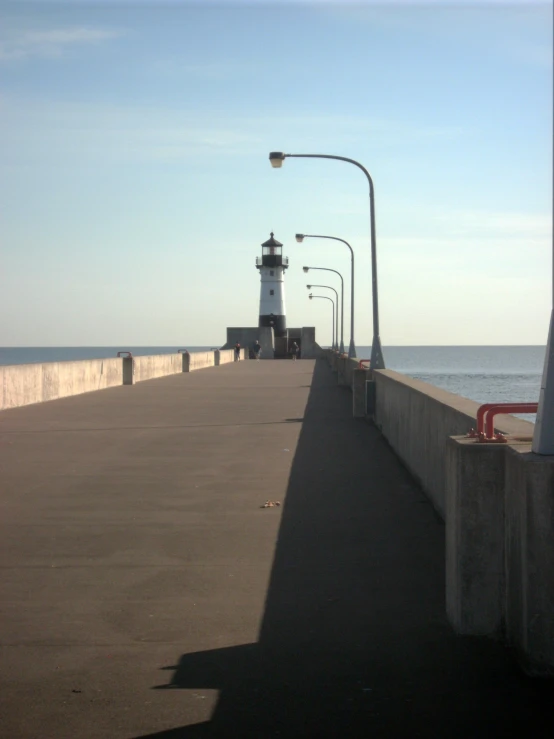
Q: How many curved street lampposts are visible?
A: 5